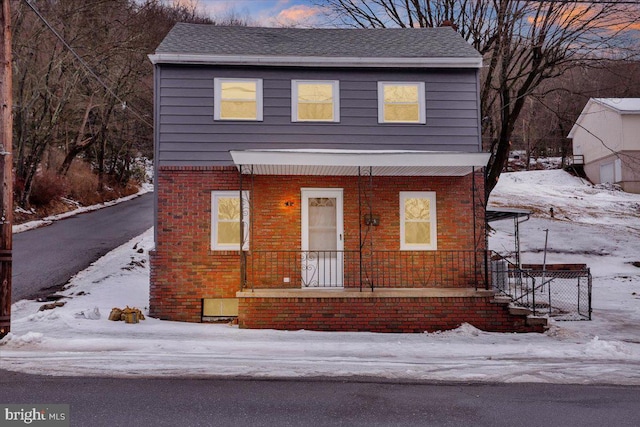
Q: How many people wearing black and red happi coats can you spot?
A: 0